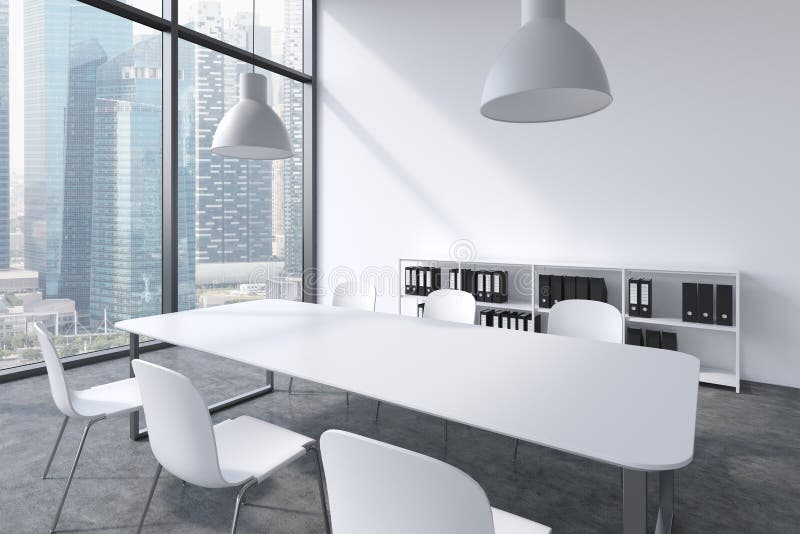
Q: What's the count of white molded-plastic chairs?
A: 6